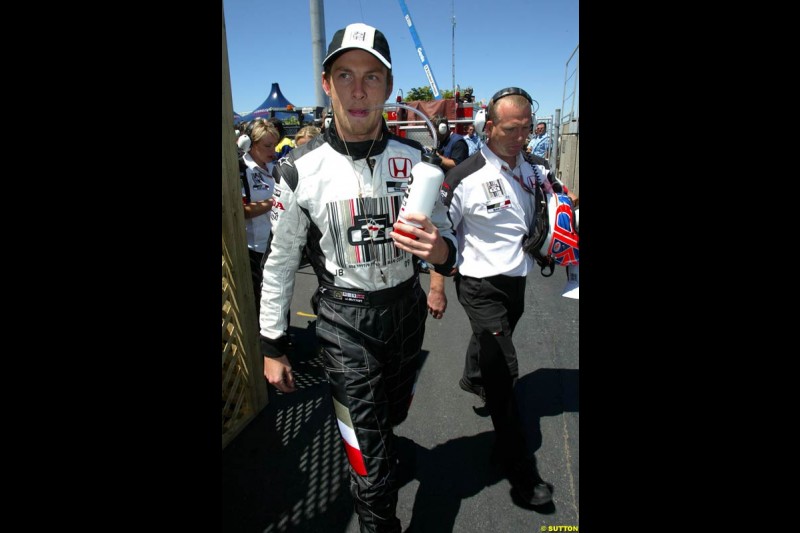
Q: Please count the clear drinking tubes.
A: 1